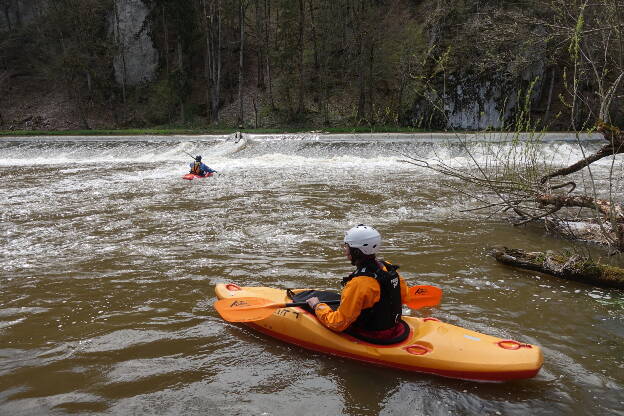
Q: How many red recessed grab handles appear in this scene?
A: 4